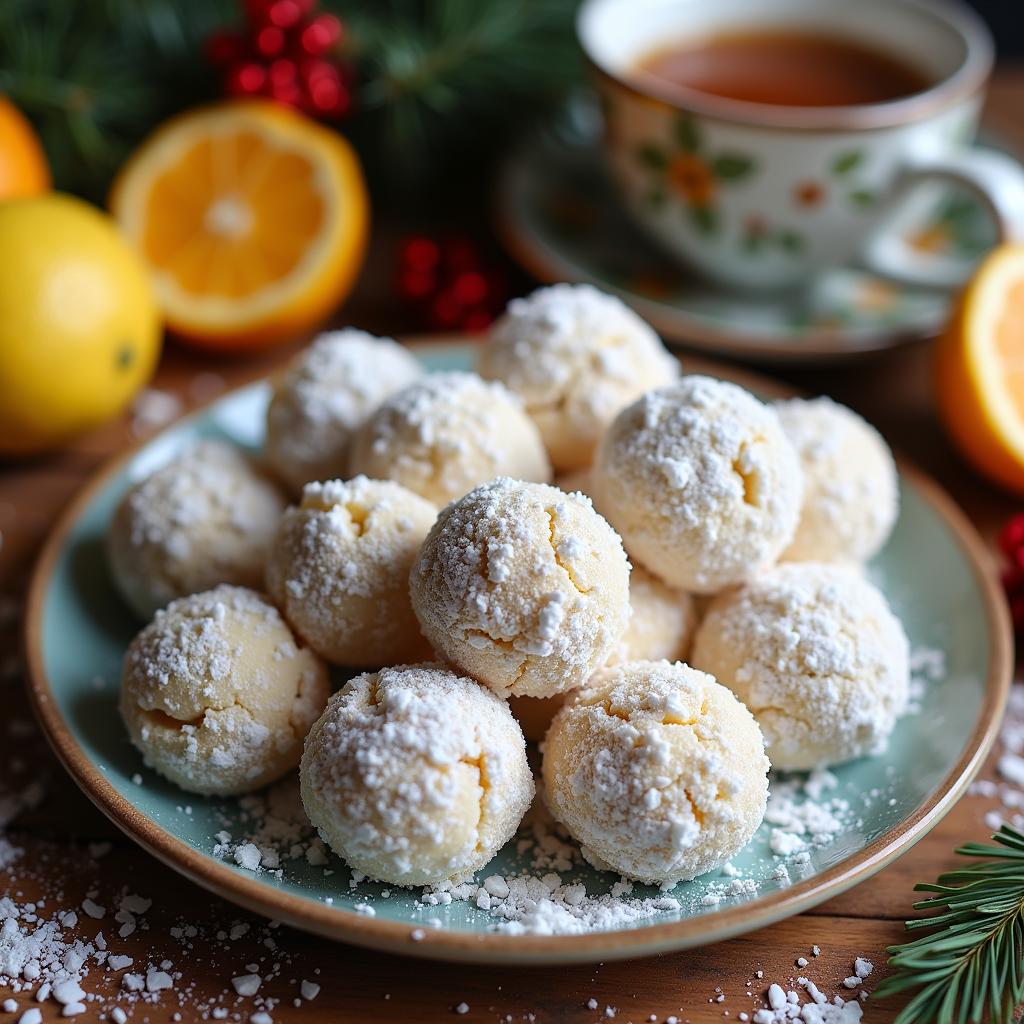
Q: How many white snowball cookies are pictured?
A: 13